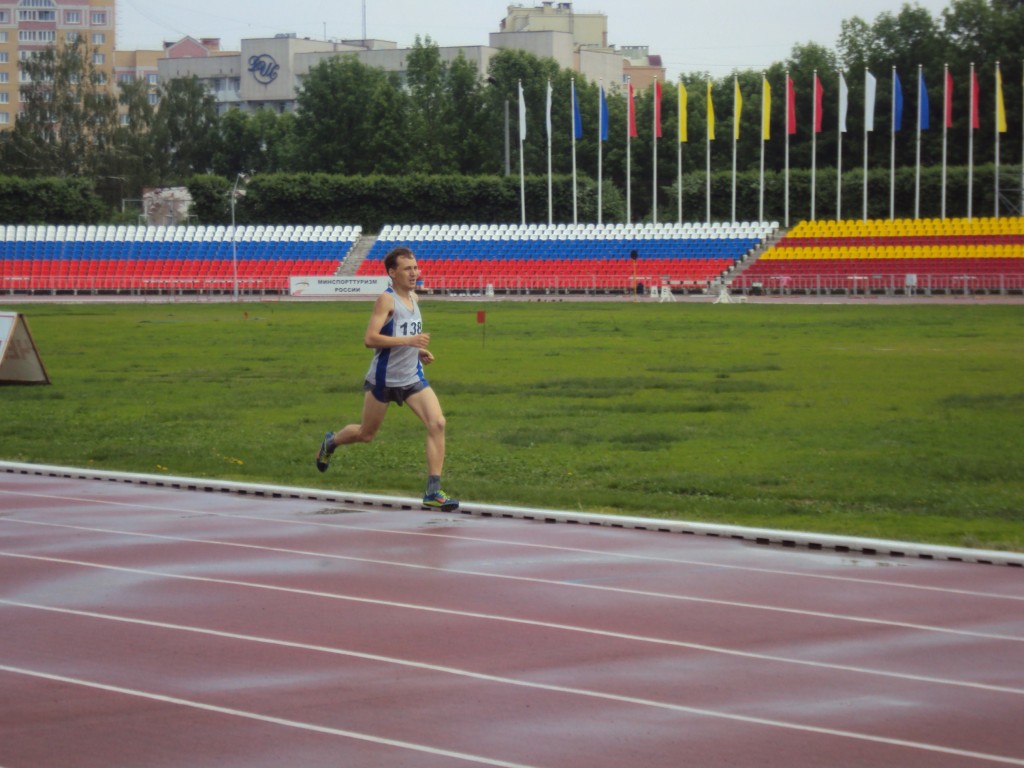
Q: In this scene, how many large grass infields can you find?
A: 1